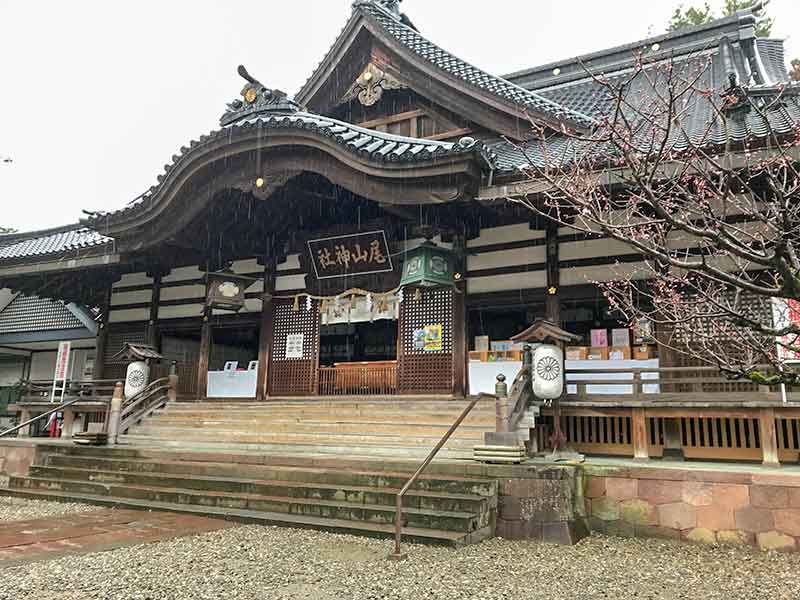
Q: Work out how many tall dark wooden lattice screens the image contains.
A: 2